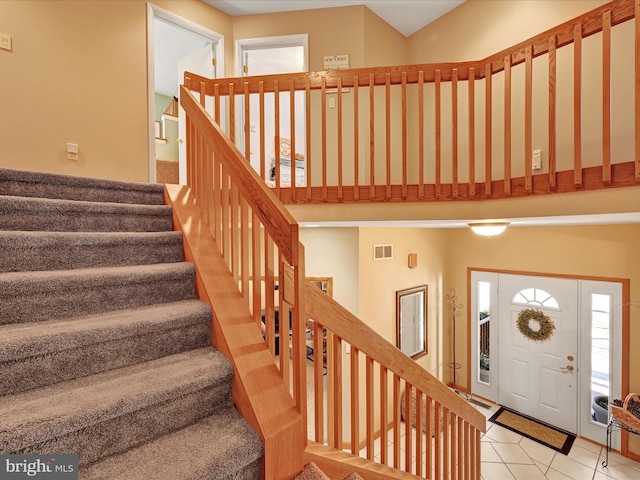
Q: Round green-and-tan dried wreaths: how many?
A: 1